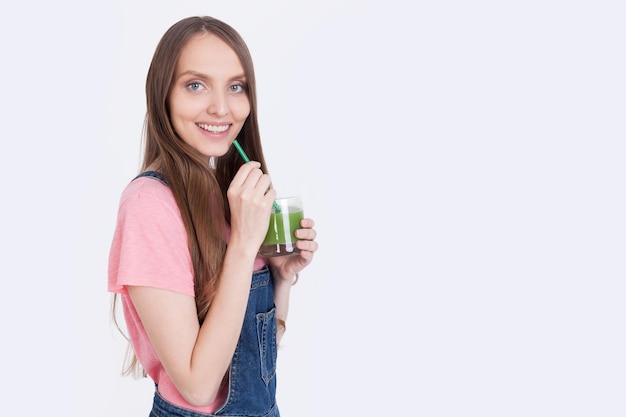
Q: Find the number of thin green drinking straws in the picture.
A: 1